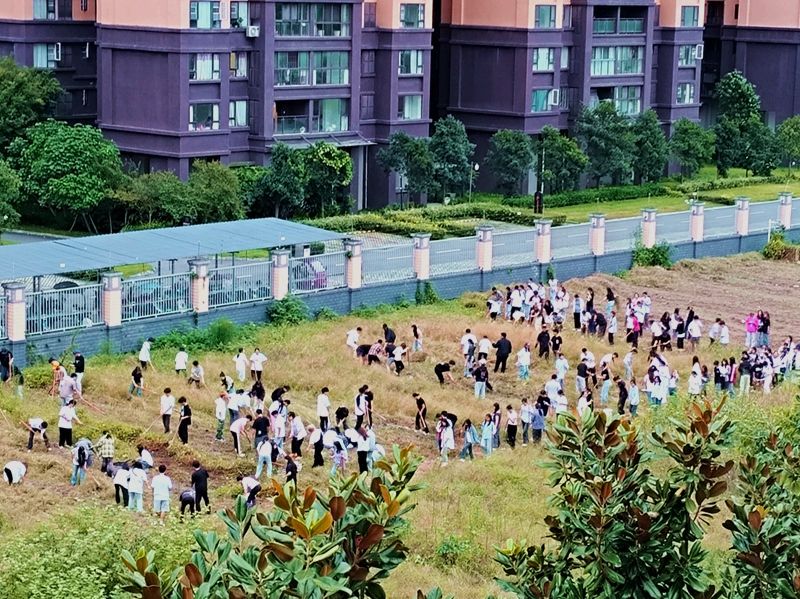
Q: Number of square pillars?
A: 13